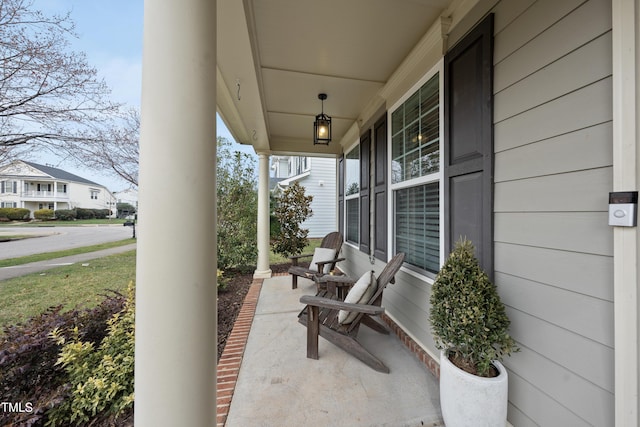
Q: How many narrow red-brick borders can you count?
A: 2